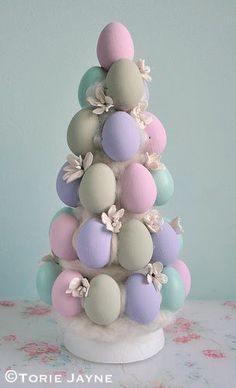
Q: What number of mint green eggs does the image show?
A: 6